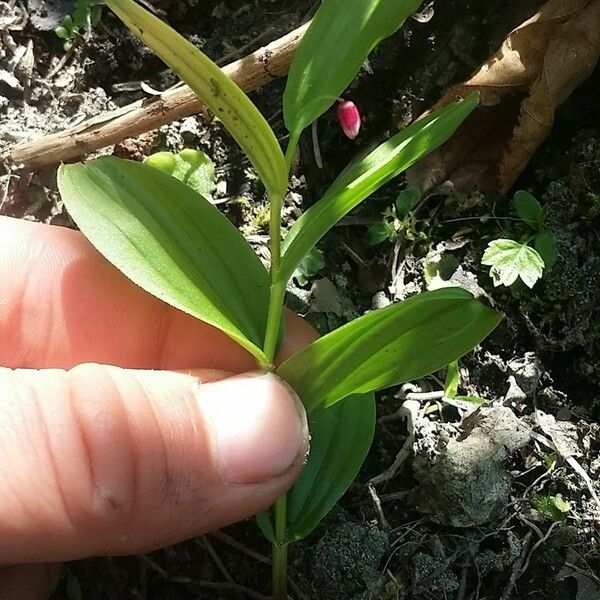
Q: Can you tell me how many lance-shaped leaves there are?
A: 6